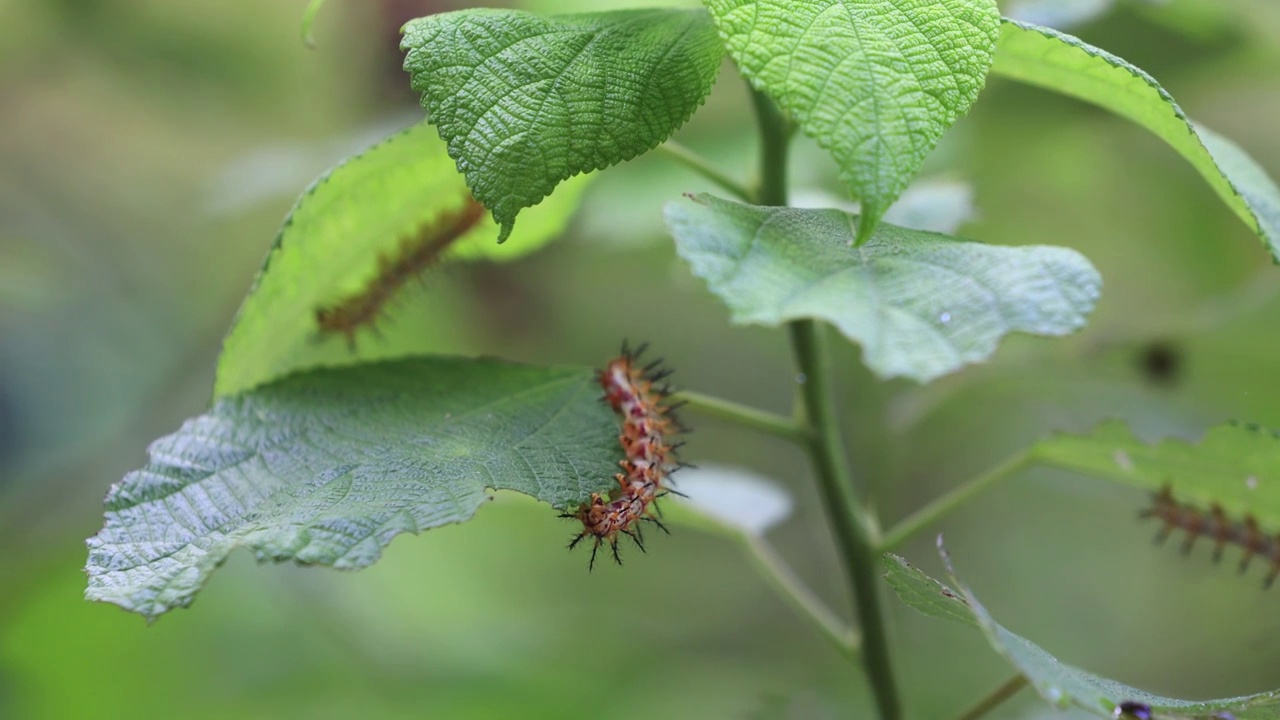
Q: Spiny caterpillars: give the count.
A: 3